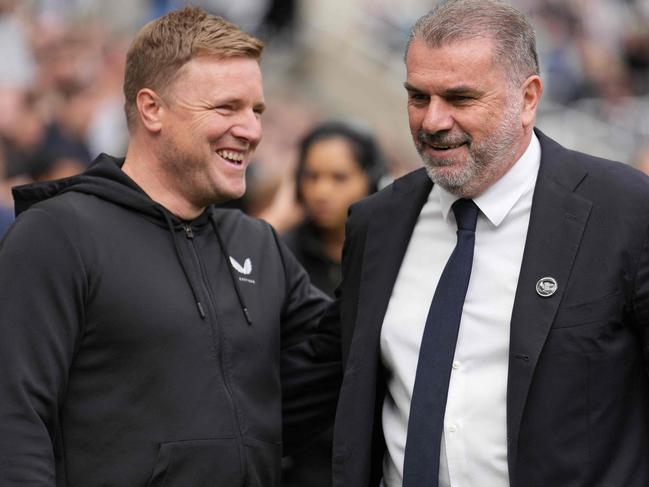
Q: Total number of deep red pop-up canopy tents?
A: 0